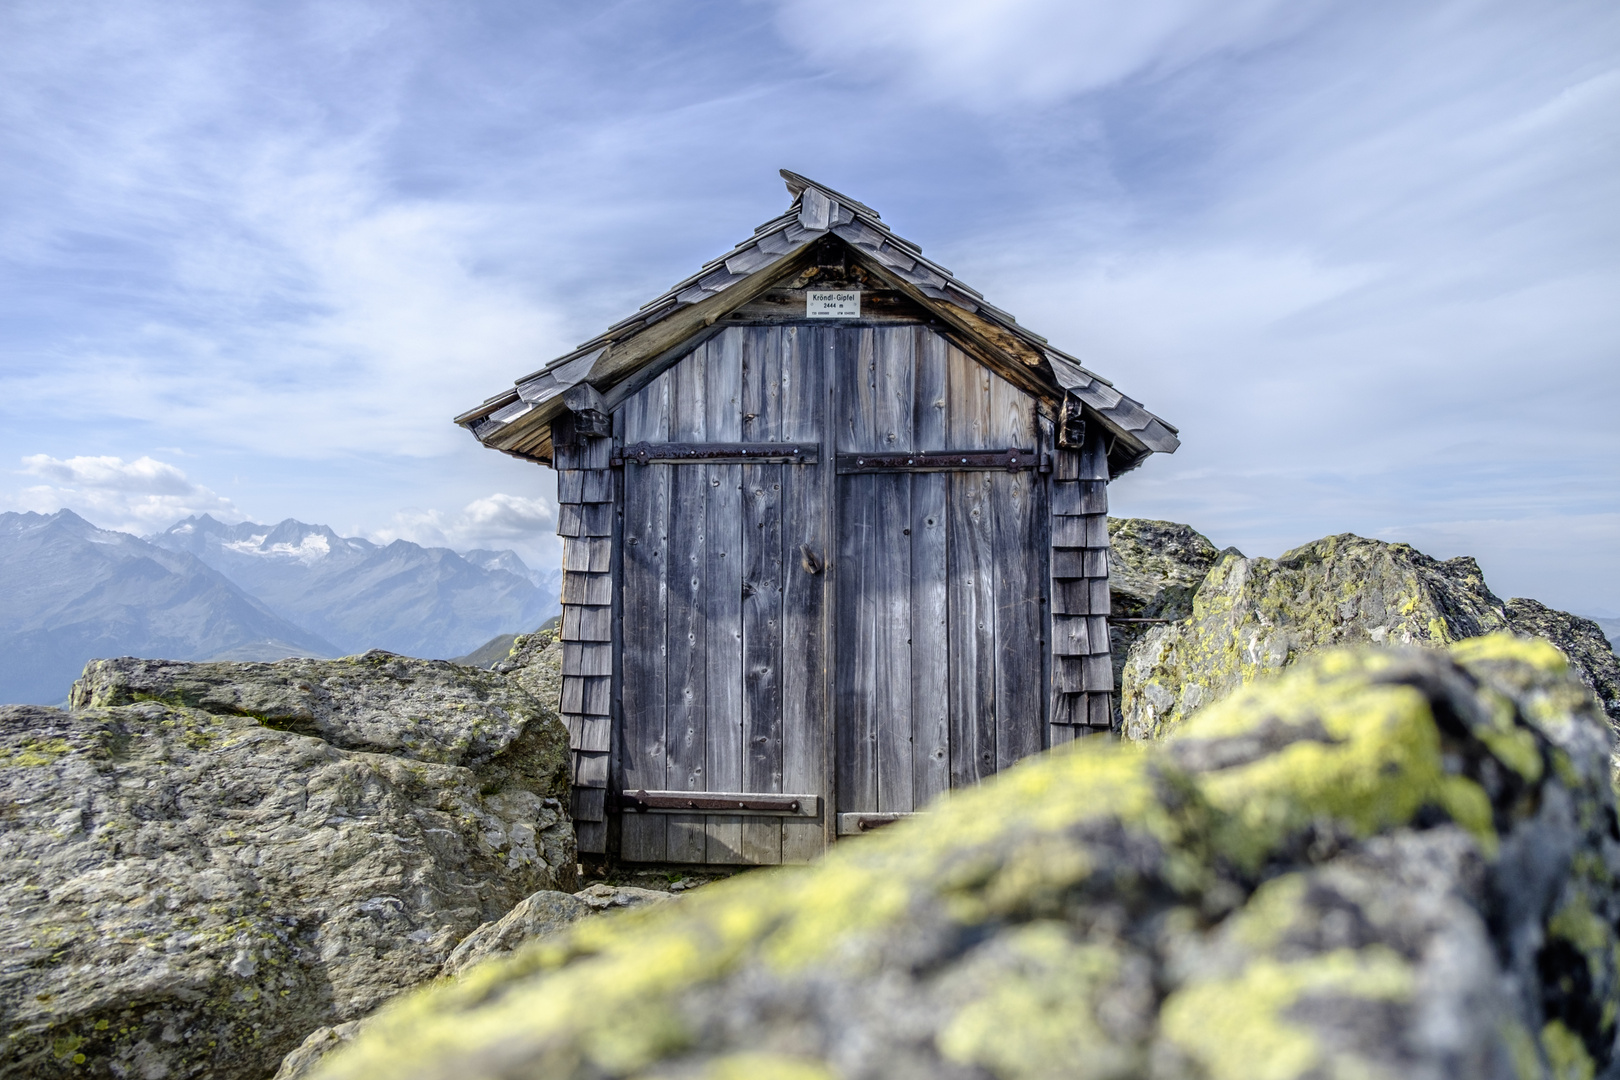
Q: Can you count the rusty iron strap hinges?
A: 4